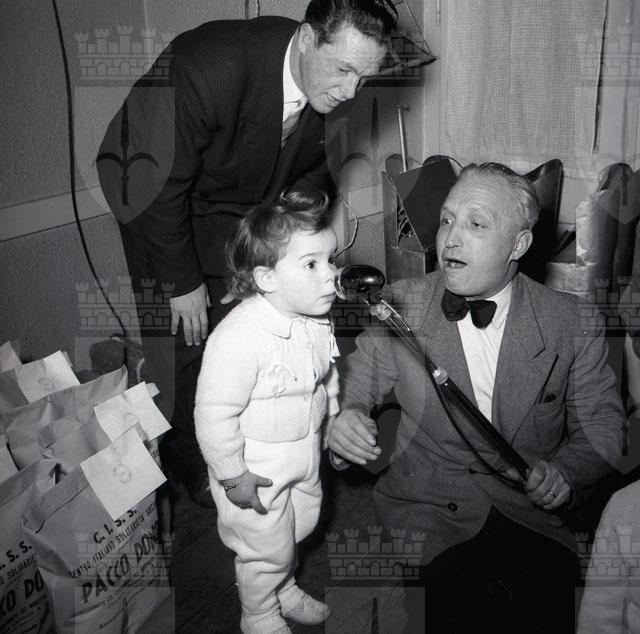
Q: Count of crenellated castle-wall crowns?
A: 9